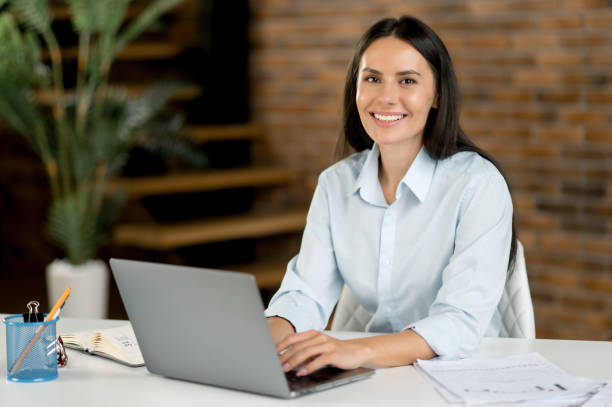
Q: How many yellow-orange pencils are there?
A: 1